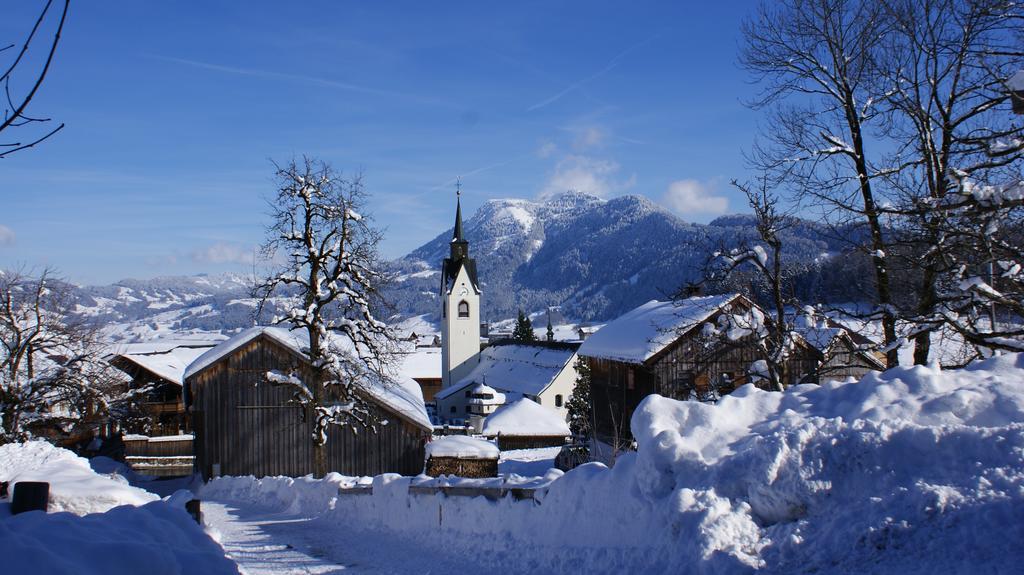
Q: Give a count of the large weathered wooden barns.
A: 2